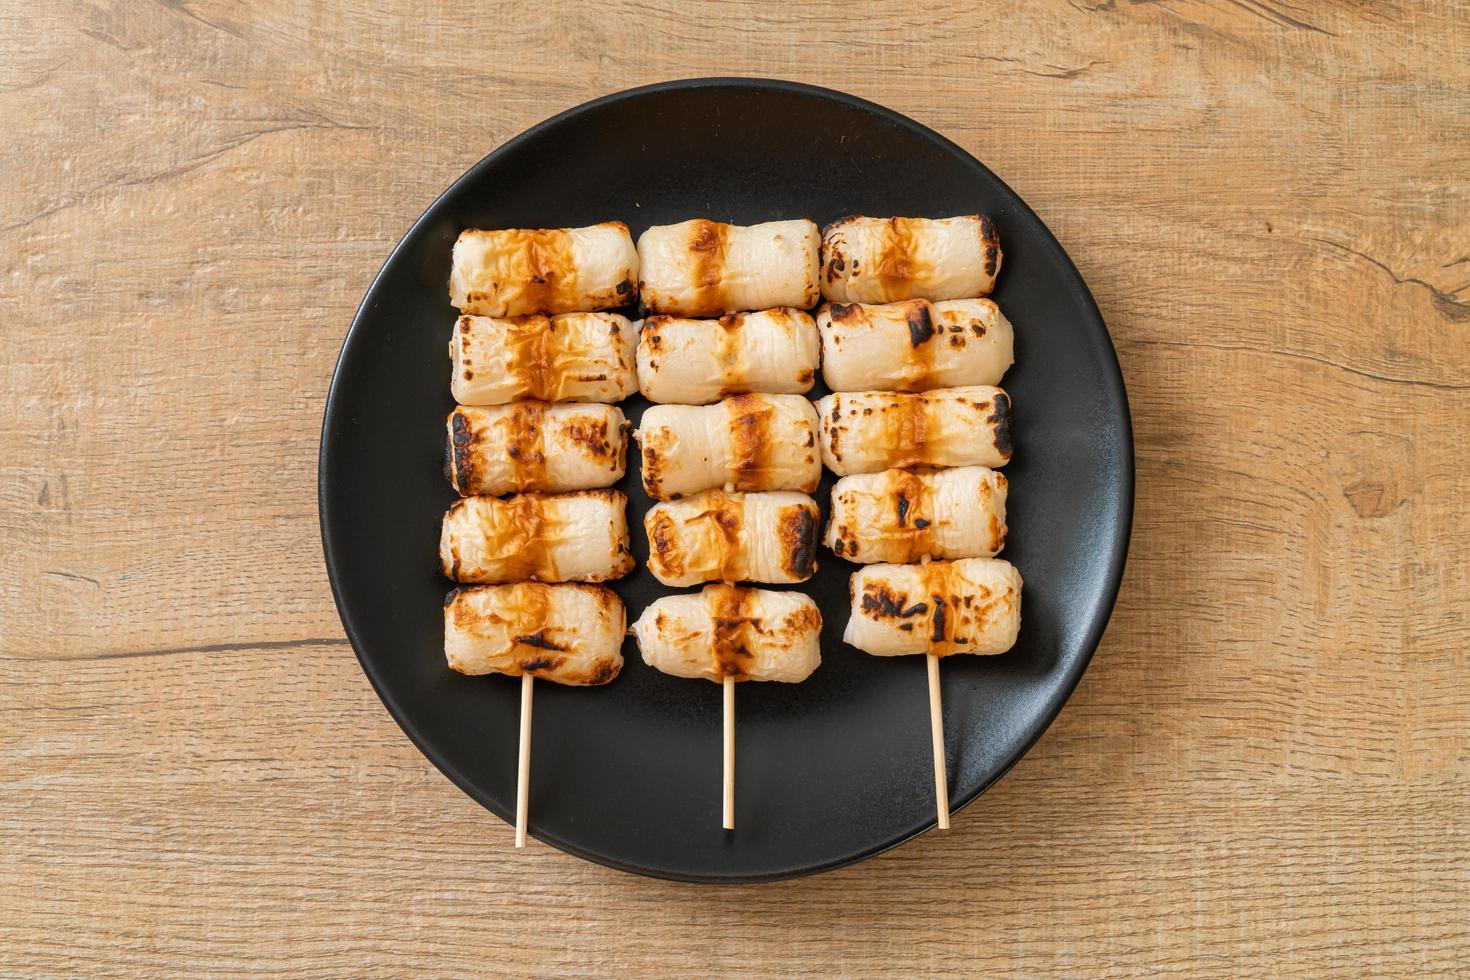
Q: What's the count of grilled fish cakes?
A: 15